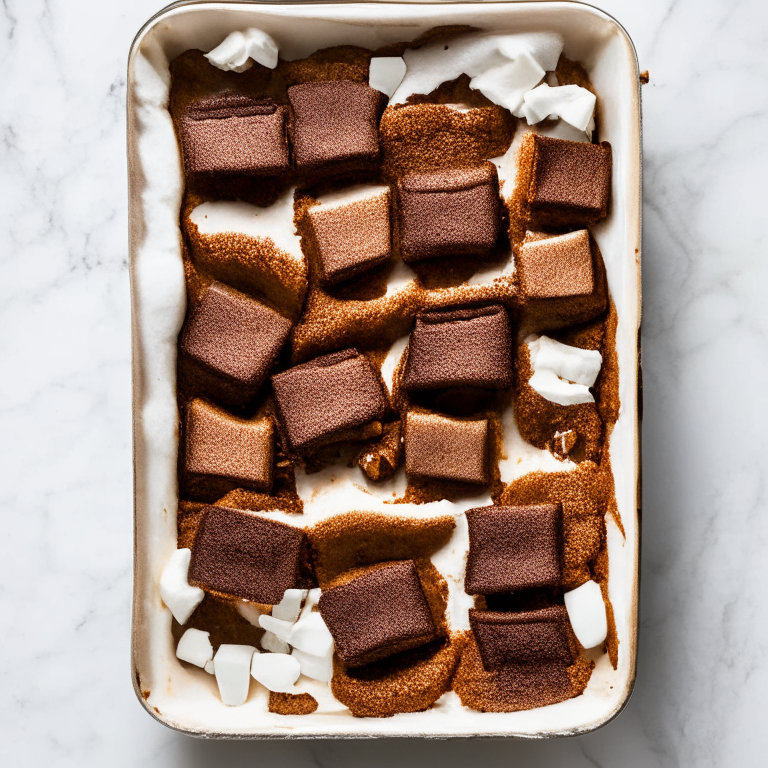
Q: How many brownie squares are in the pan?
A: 15